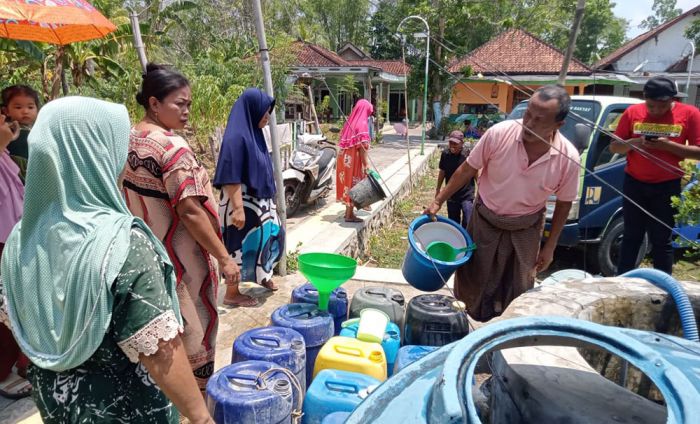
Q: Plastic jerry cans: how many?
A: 11